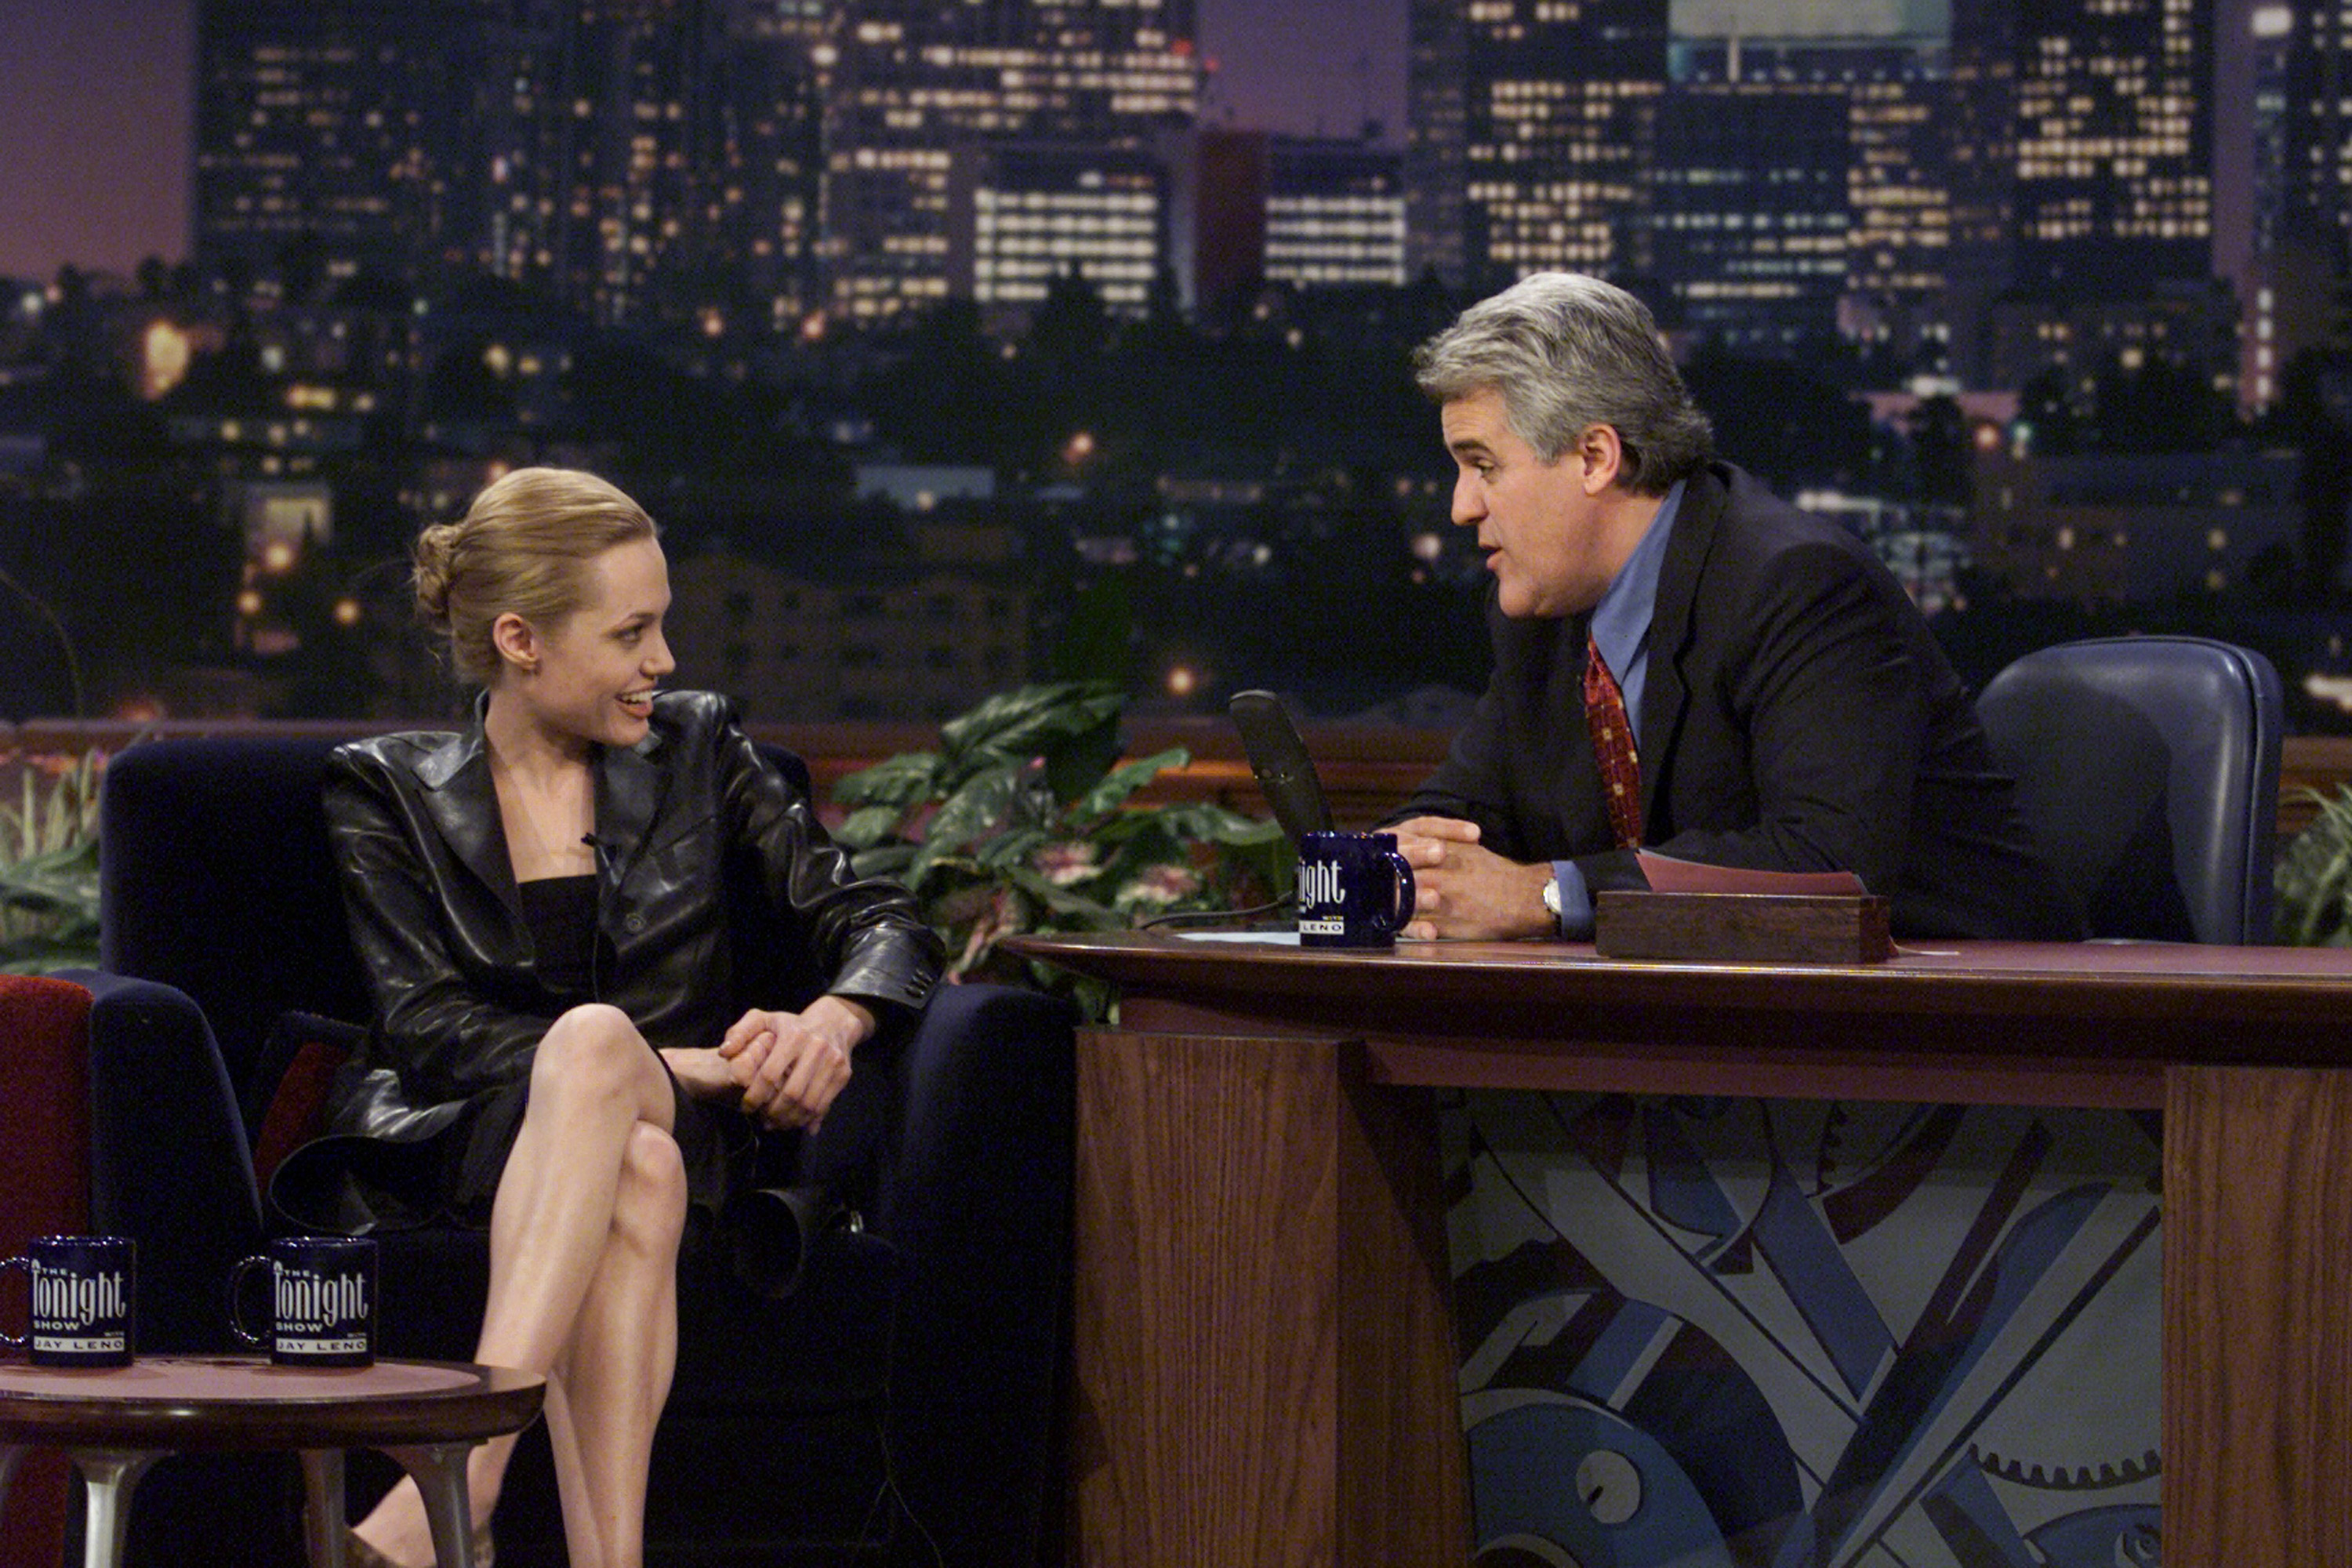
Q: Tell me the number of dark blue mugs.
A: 3